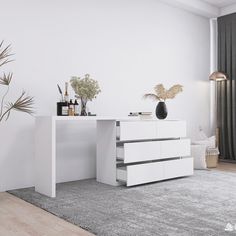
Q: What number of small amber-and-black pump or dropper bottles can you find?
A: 2